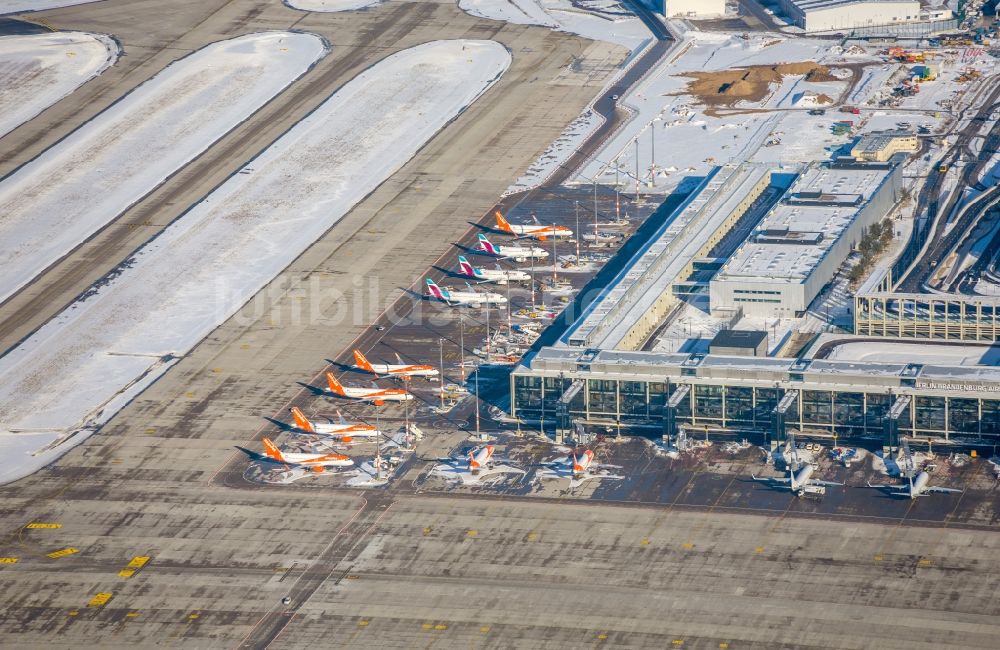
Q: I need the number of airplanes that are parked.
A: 12